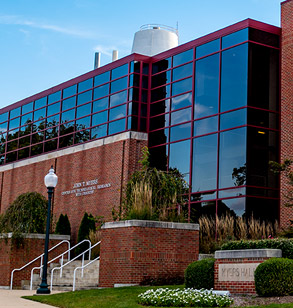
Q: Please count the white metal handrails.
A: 4